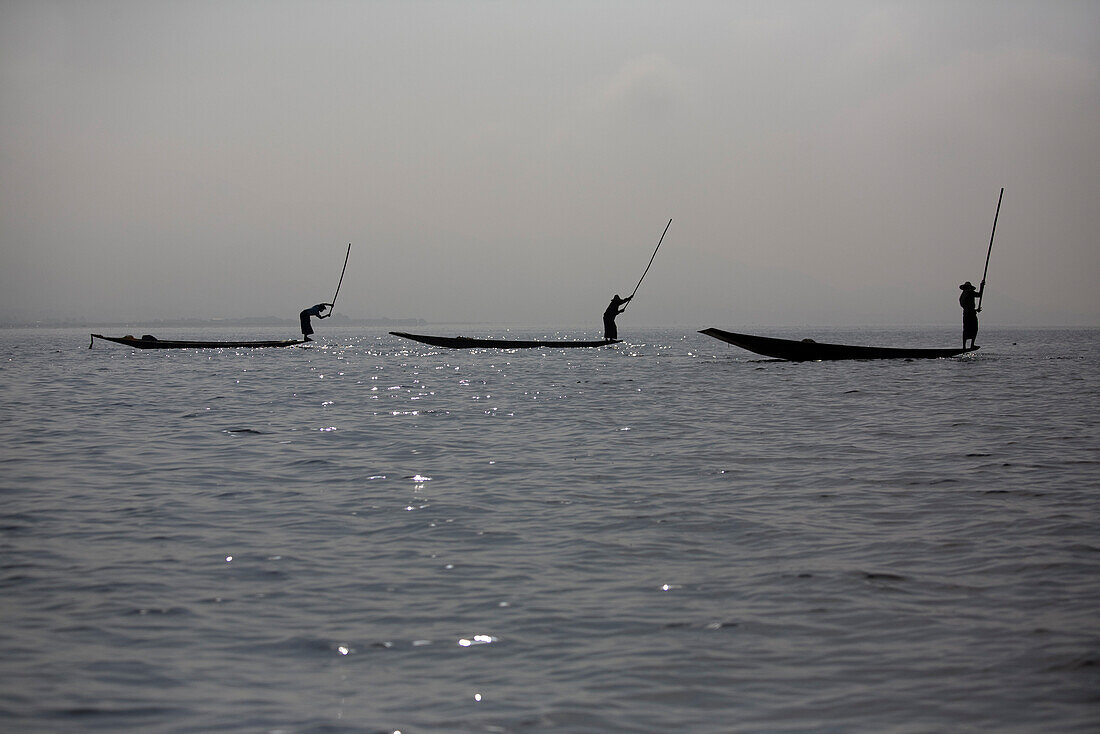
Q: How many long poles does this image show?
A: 3